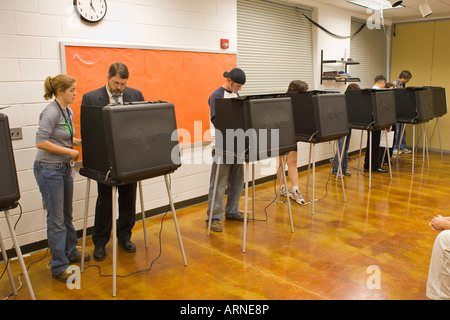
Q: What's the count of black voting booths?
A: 7